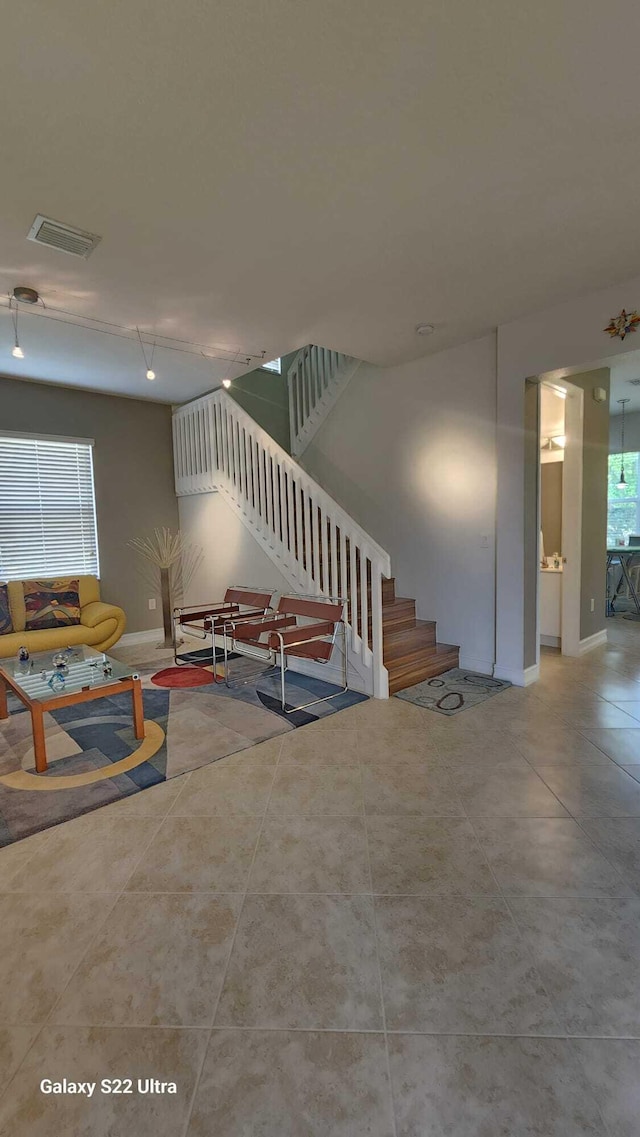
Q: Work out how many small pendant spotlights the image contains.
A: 3